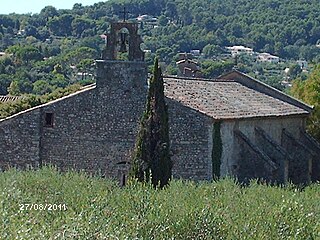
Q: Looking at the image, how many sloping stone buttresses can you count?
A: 4